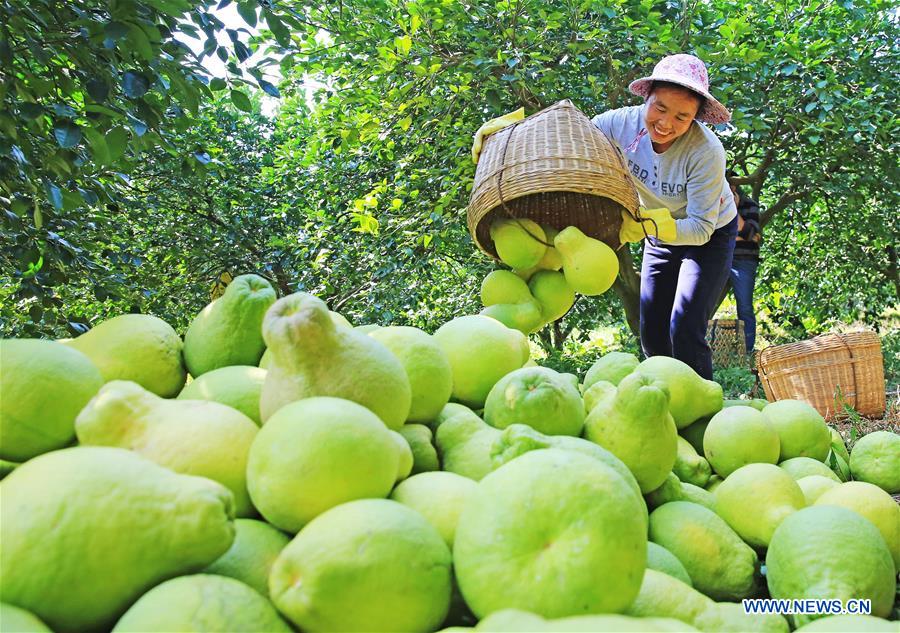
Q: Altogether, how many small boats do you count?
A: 0